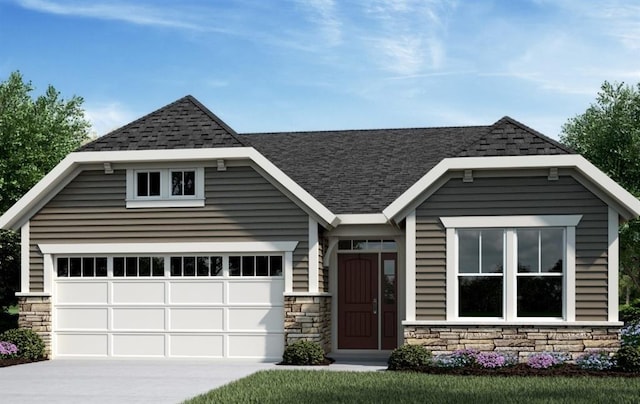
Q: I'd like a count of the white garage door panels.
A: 12